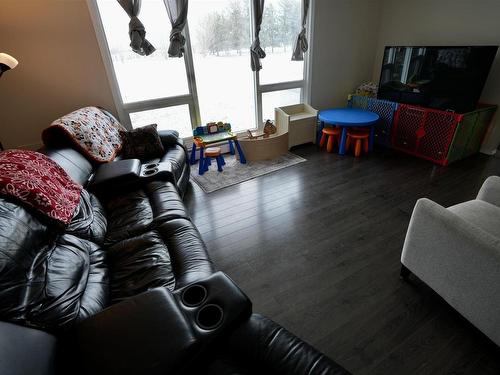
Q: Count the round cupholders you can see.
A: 4